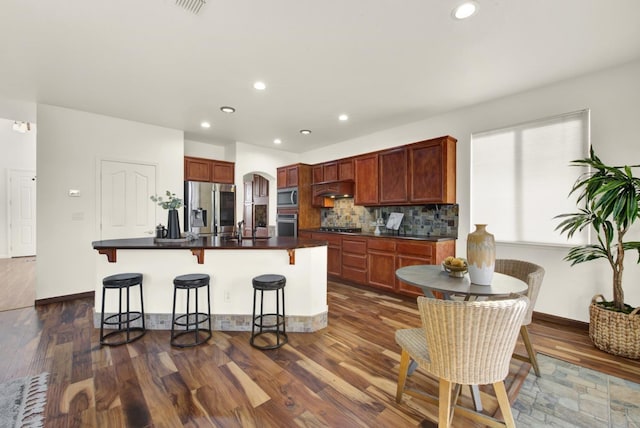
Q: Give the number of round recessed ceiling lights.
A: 7